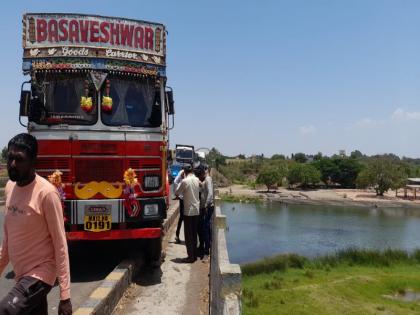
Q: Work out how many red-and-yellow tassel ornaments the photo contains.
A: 2